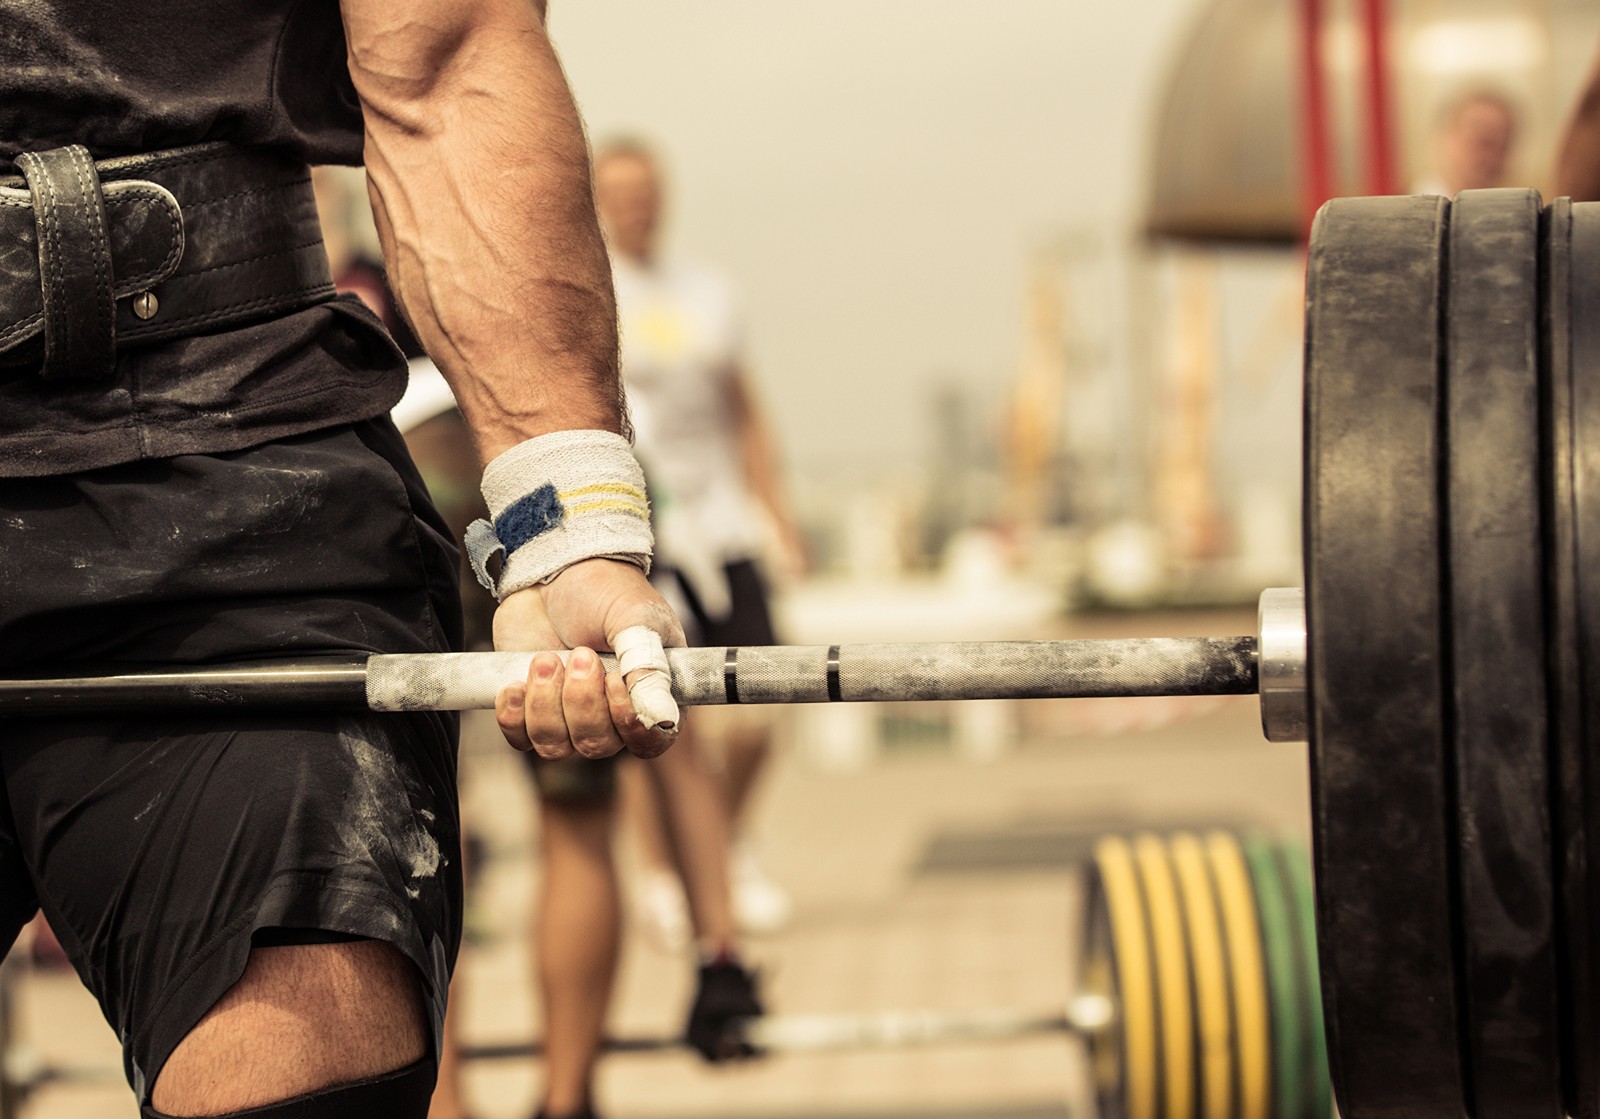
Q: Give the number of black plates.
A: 3